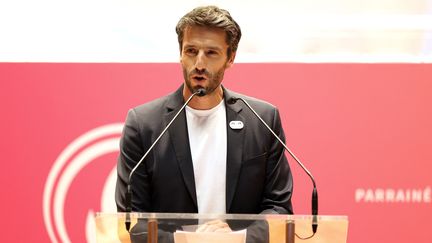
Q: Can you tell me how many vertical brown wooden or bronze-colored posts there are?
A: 2